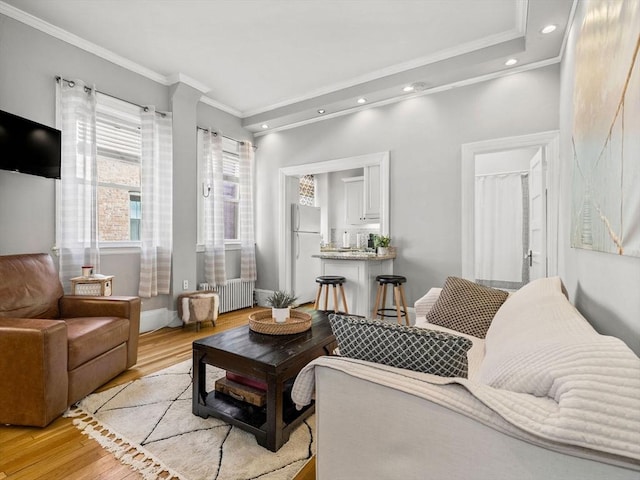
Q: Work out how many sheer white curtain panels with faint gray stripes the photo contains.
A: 4